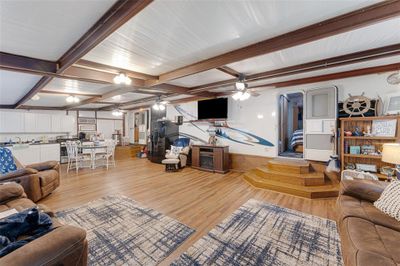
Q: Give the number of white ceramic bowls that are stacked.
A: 0